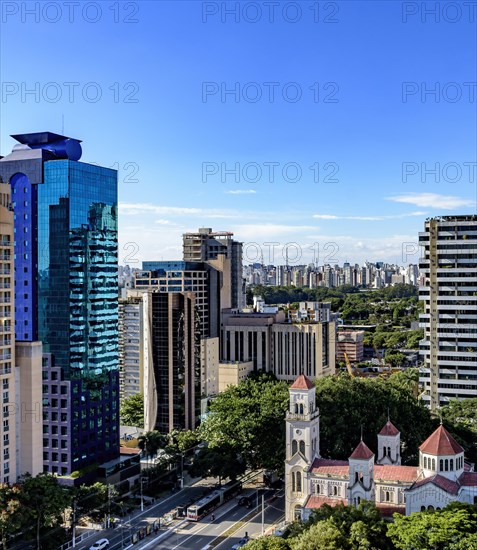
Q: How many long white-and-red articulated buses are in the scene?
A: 1